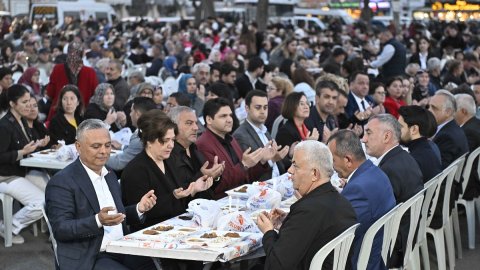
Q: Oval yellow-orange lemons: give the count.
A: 0